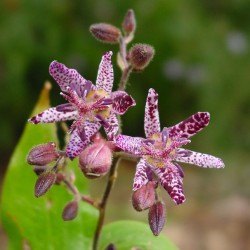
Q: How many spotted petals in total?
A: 12